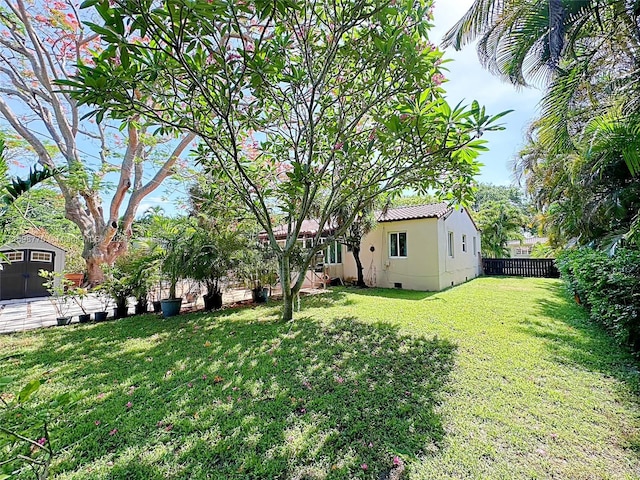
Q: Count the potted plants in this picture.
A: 9